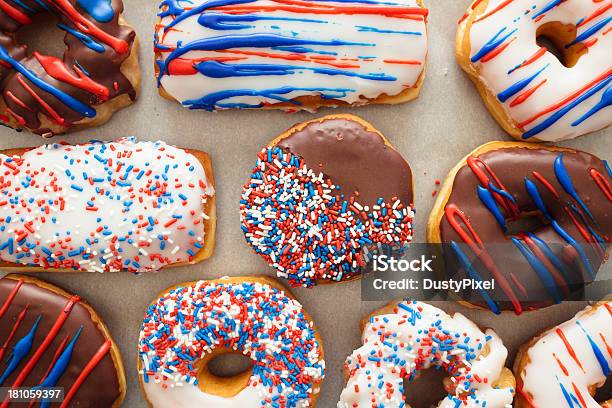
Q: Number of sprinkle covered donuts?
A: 4